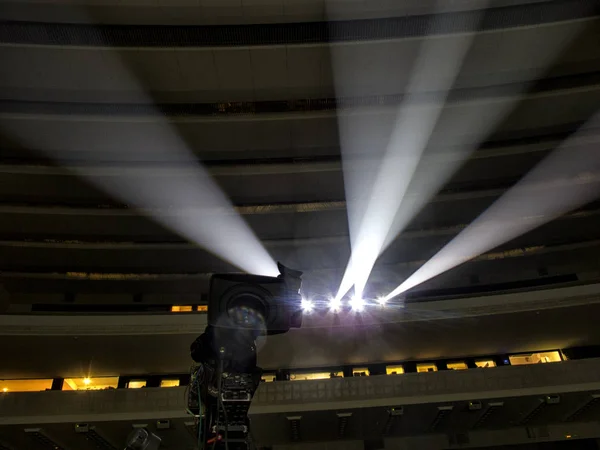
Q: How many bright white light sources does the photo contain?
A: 4